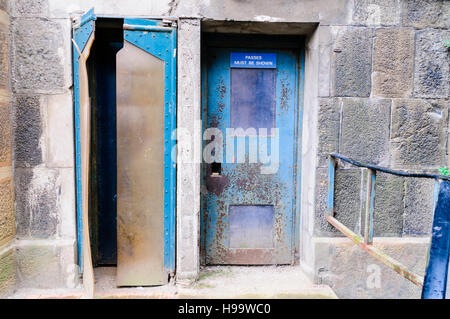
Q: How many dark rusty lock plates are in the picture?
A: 1